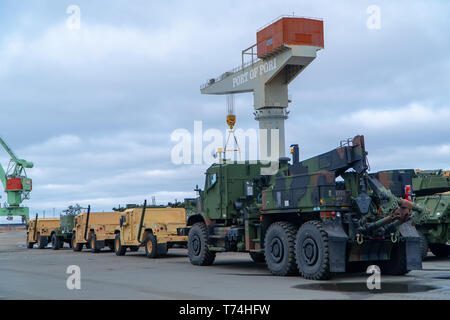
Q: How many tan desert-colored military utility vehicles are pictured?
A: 3